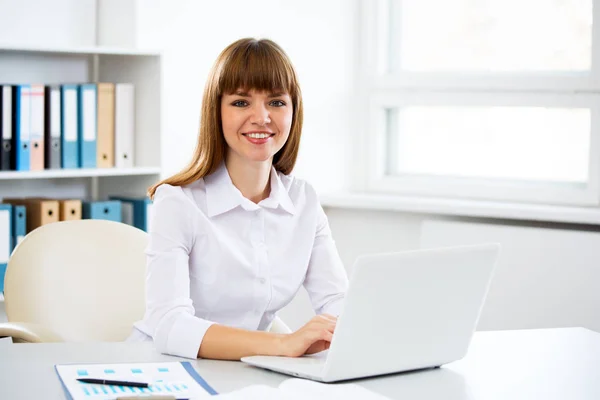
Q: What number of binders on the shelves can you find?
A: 14